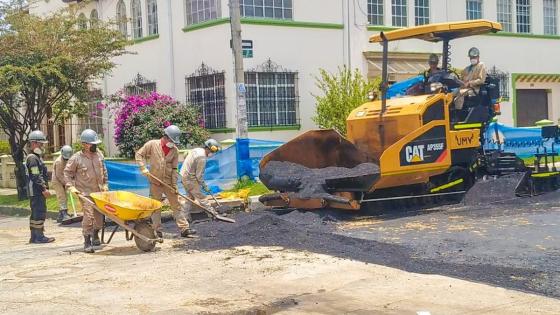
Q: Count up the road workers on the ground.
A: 5